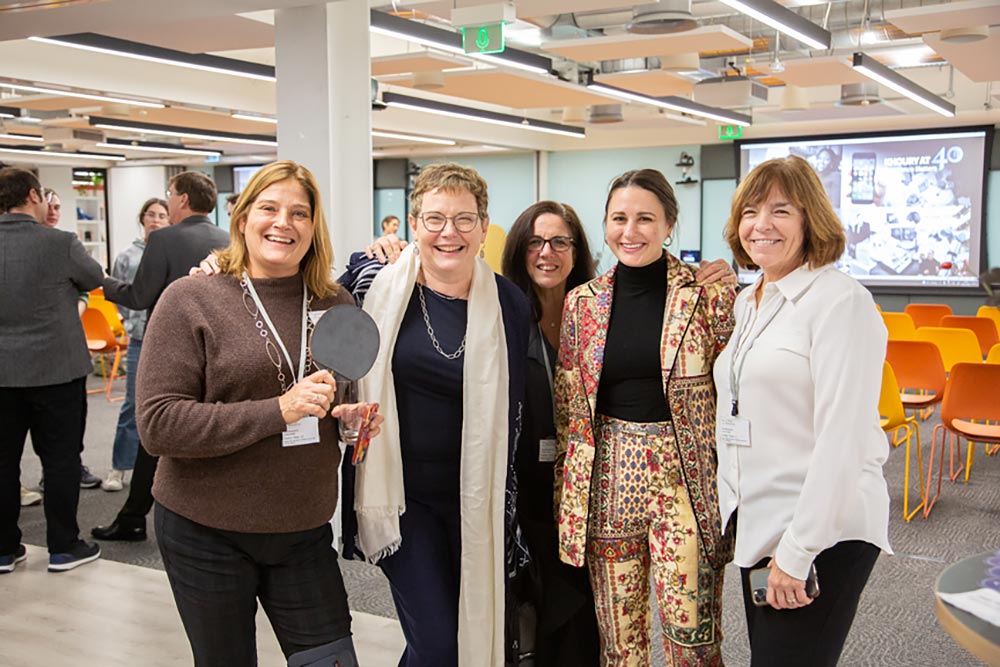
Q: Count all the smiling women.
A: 5